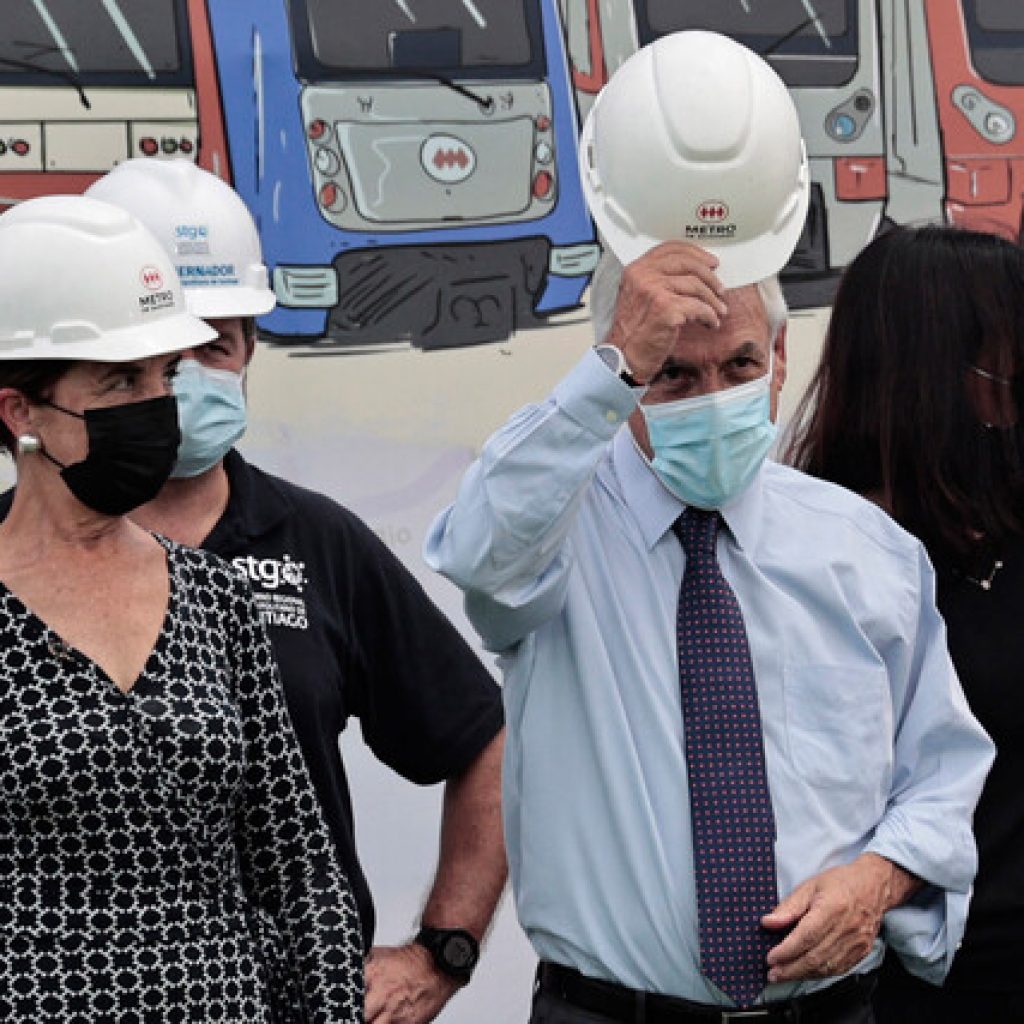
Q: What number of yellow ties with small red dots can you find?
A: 0